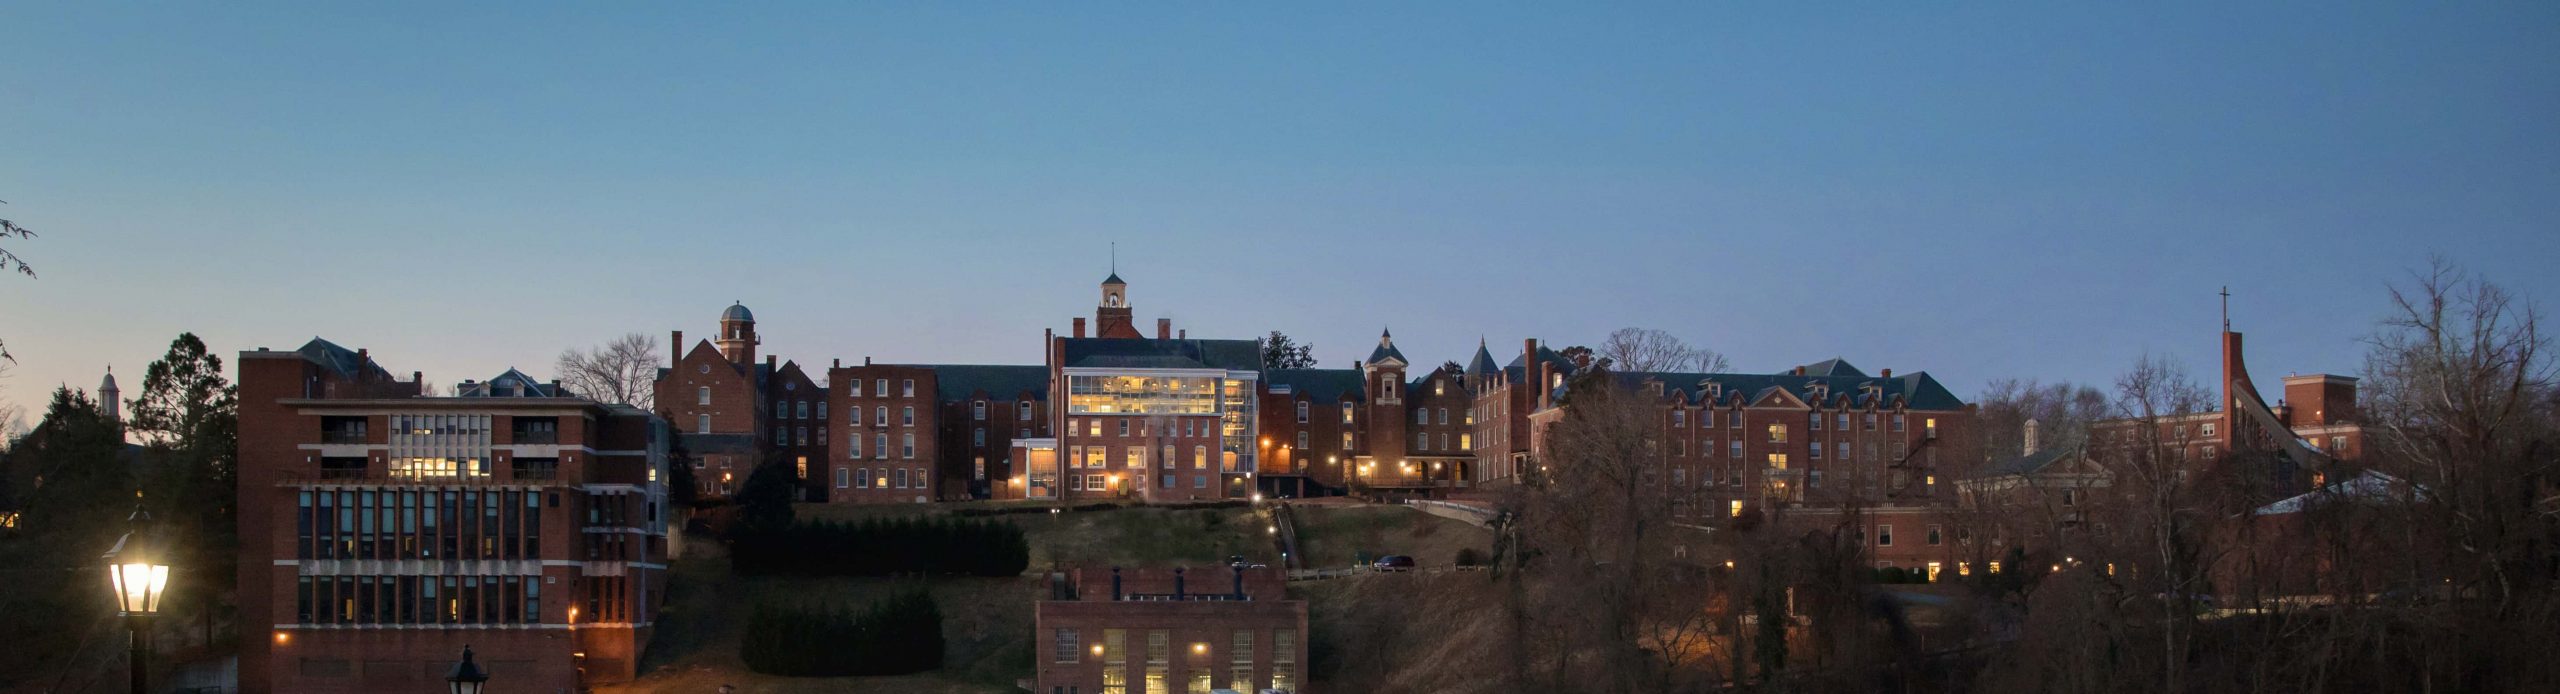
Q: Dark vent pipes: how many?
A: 3